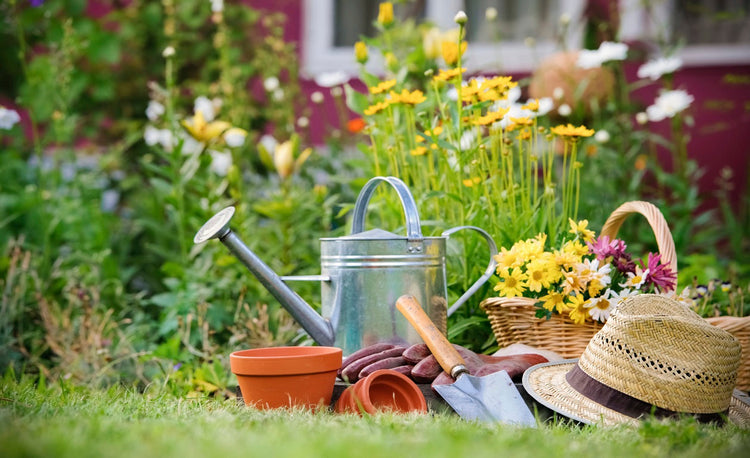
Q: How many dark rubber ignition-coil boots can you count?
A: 0